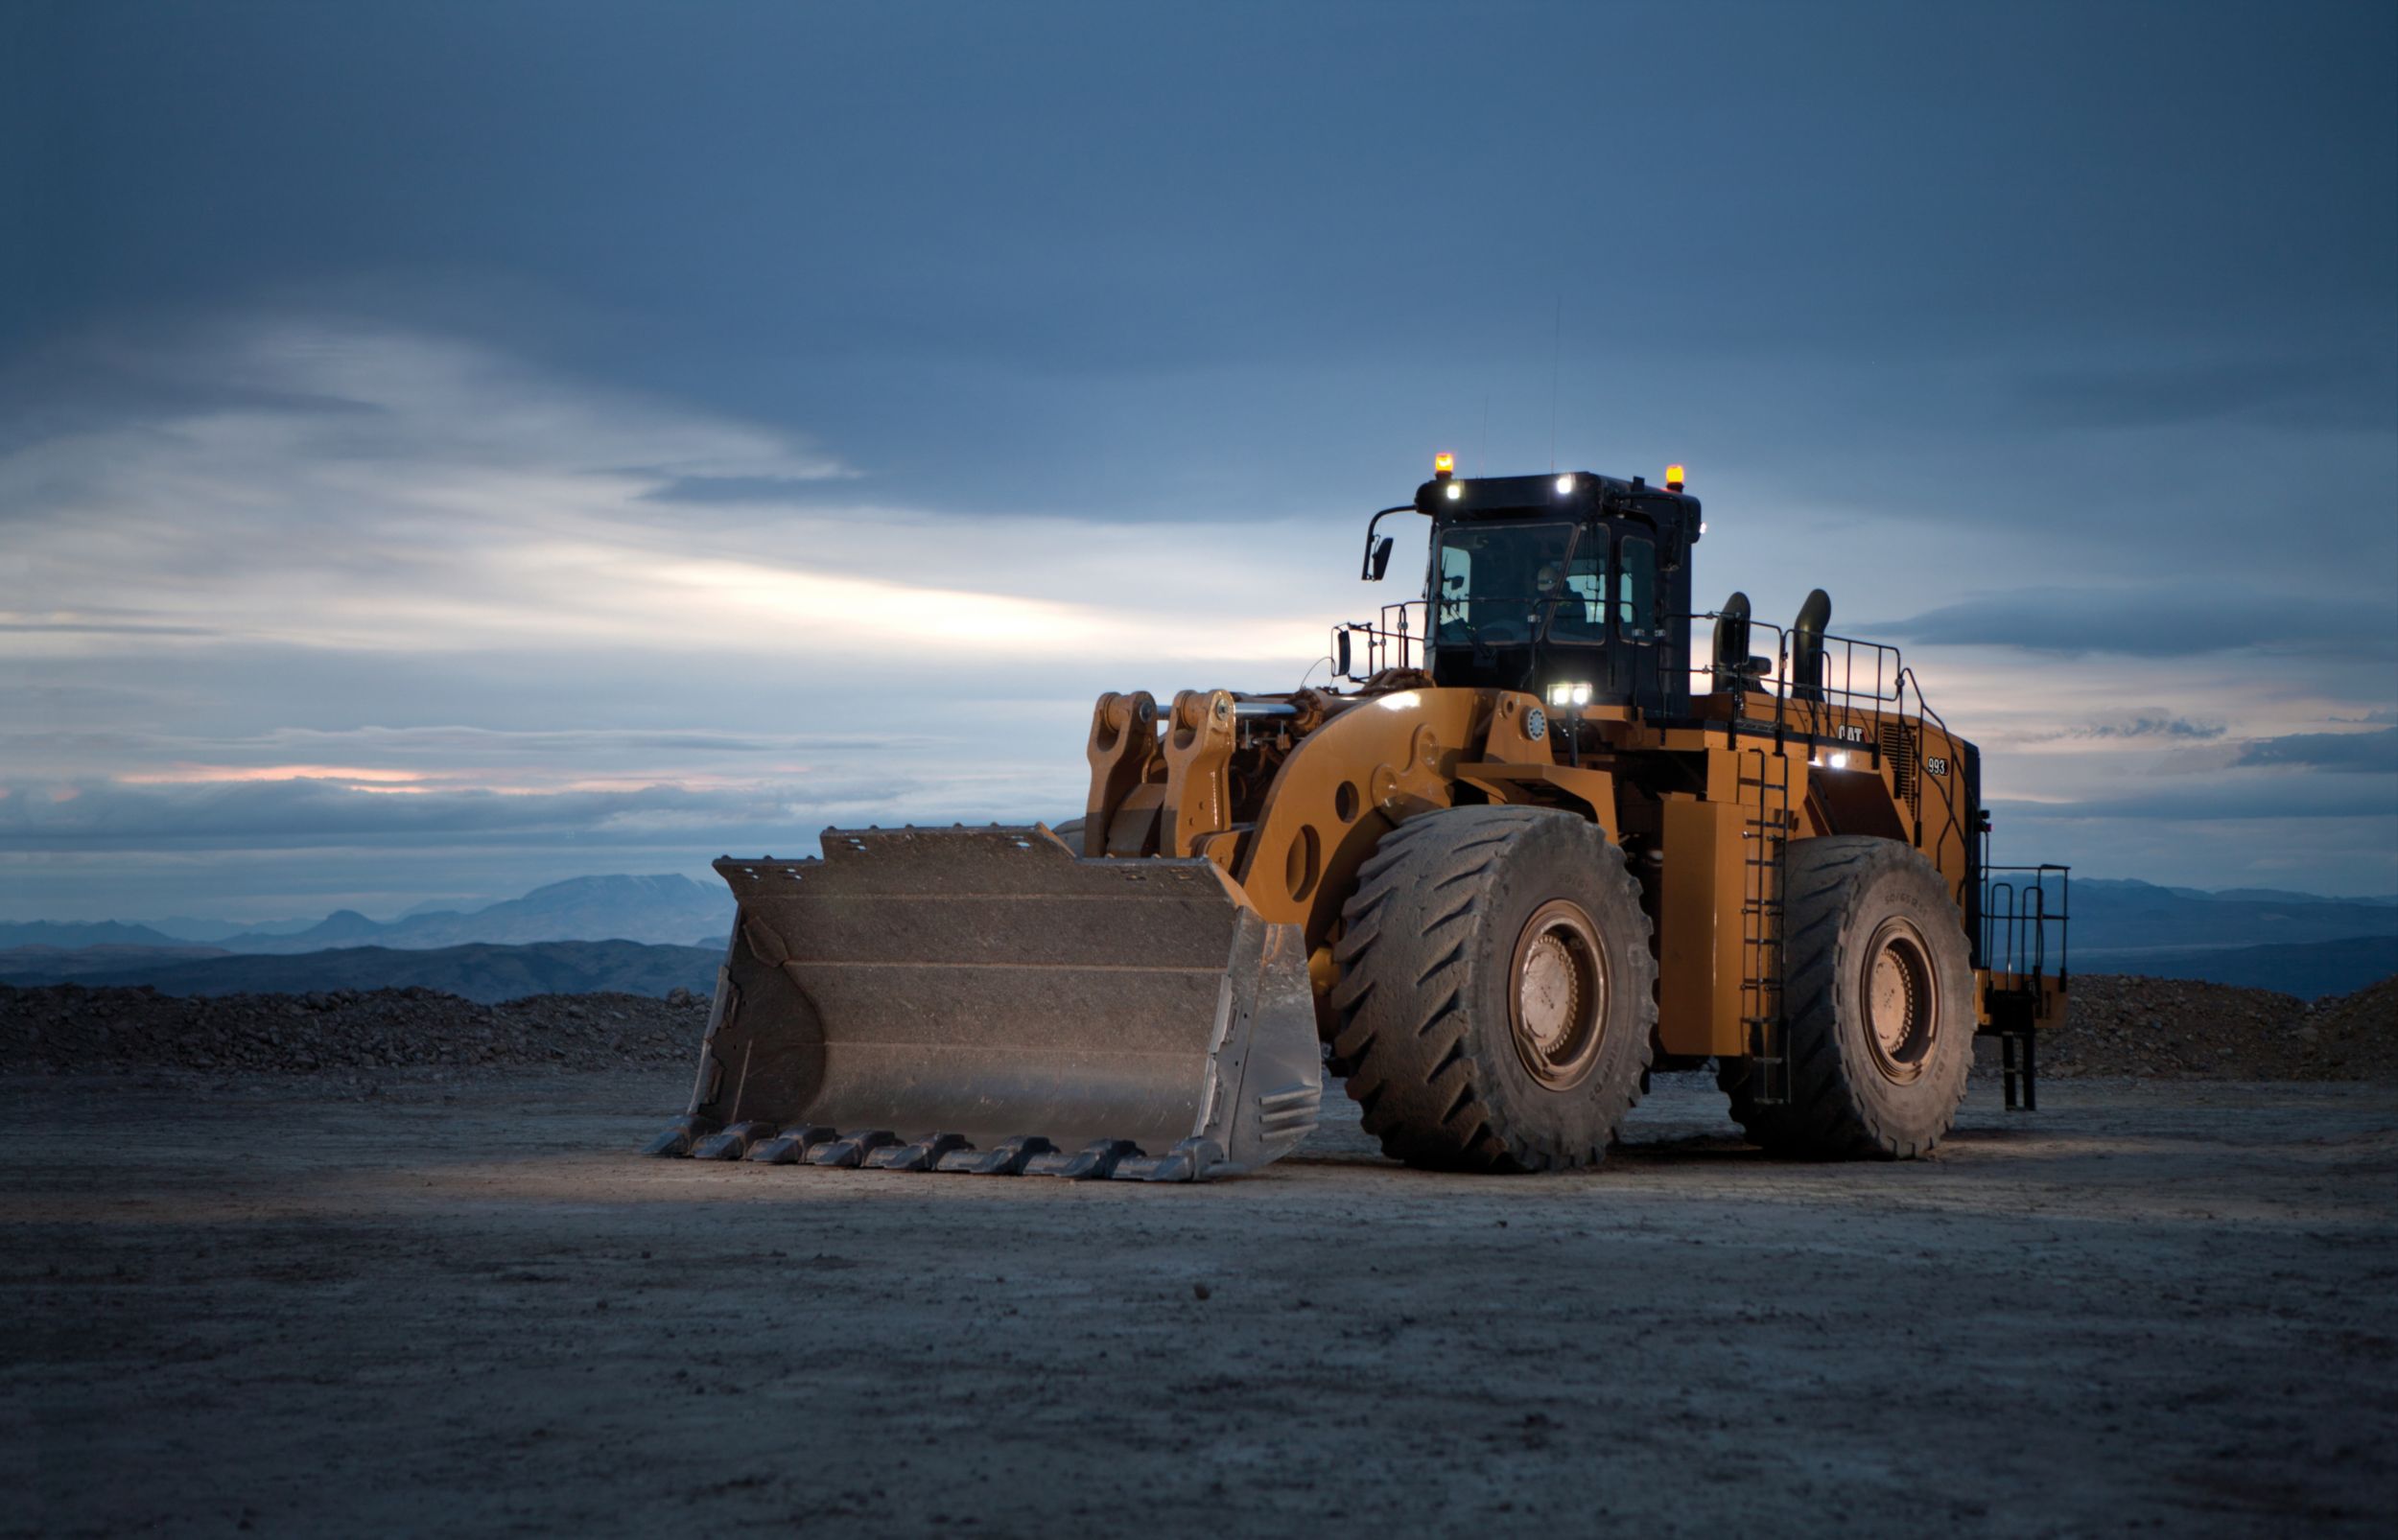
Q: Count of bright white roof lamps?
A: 2